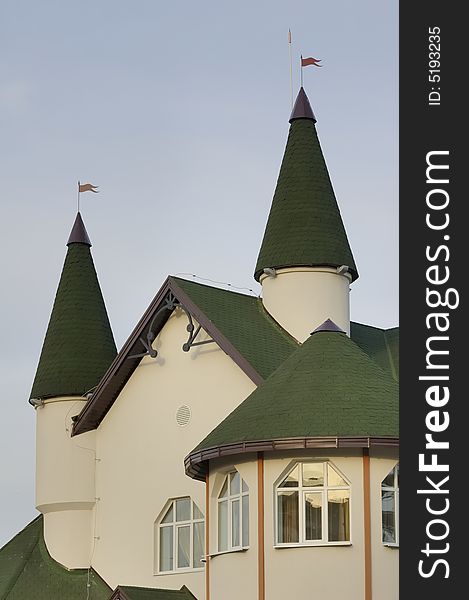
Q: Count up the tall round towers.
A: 2